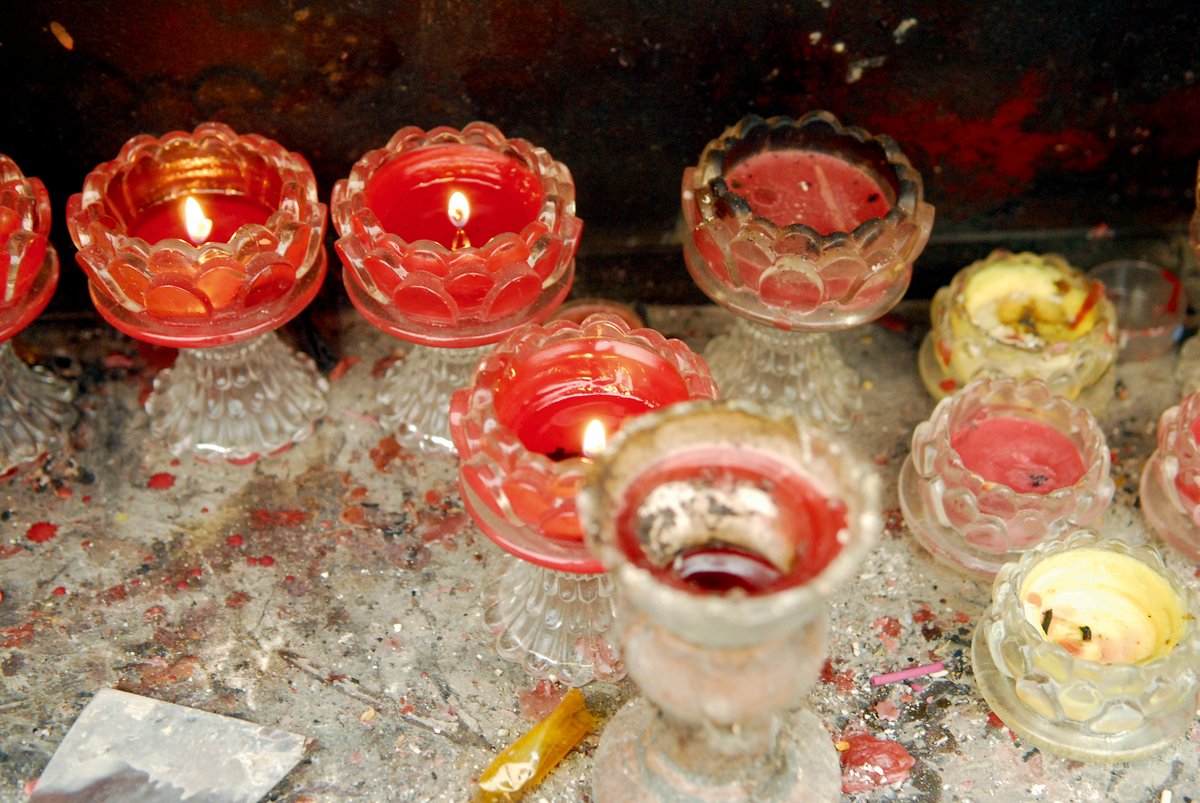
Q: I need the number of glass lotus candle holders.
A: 9